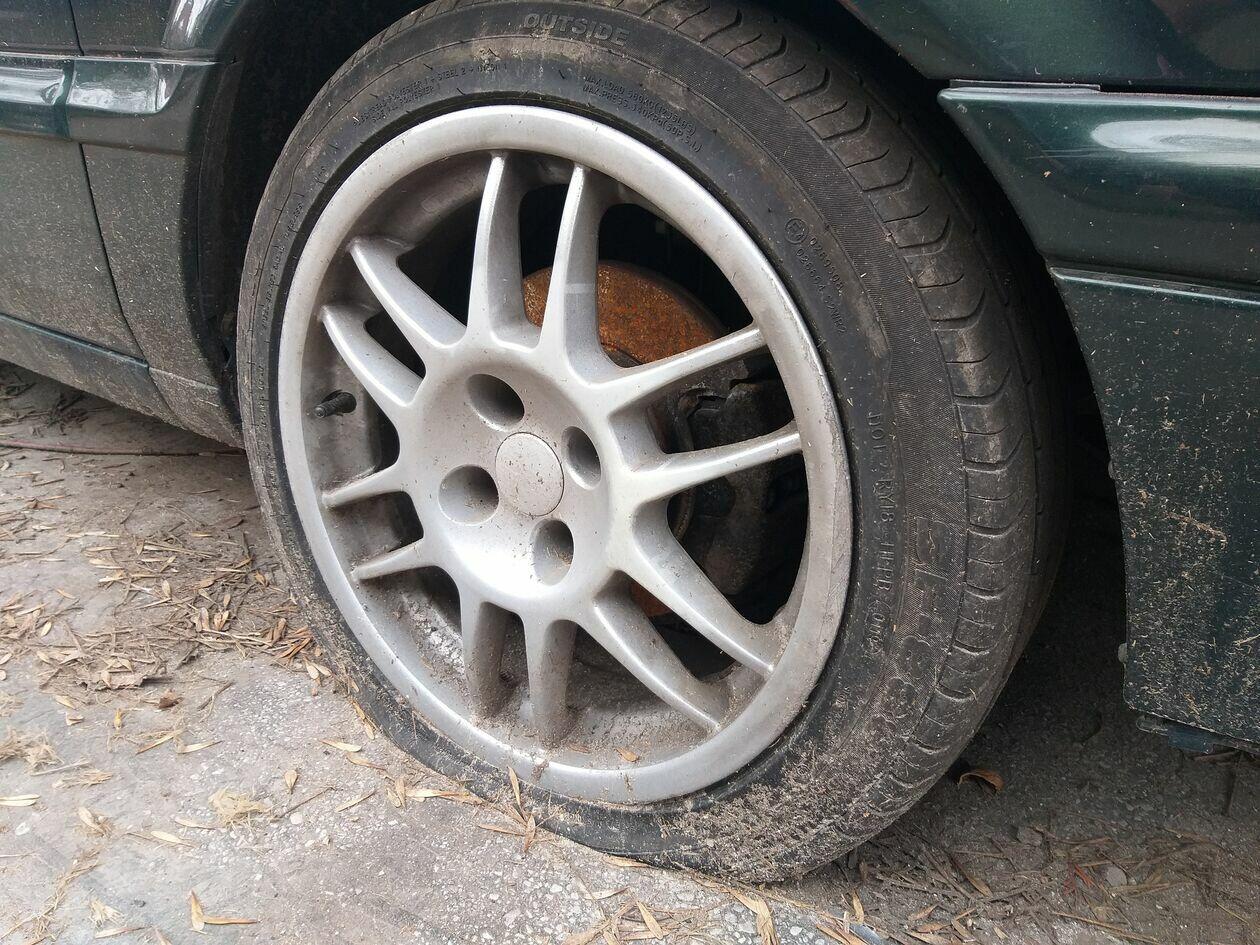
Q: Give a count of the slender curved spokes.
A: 12